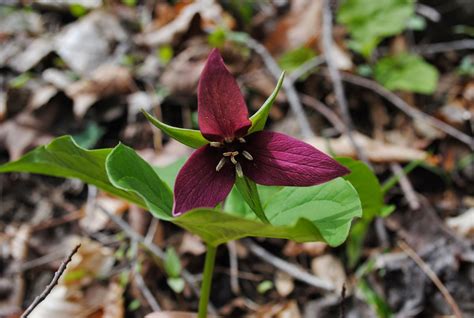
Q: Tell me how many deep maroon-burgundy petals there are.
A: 3